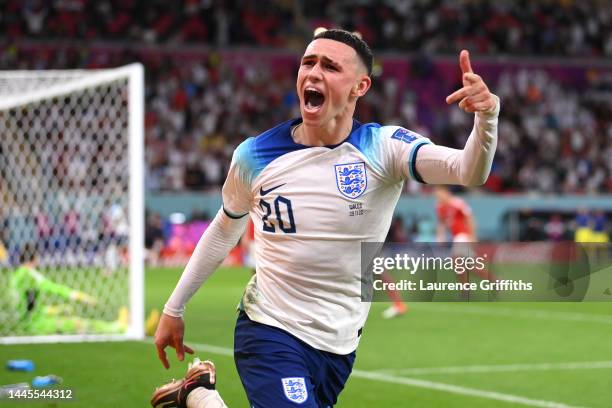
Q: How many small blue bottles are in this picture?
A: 2